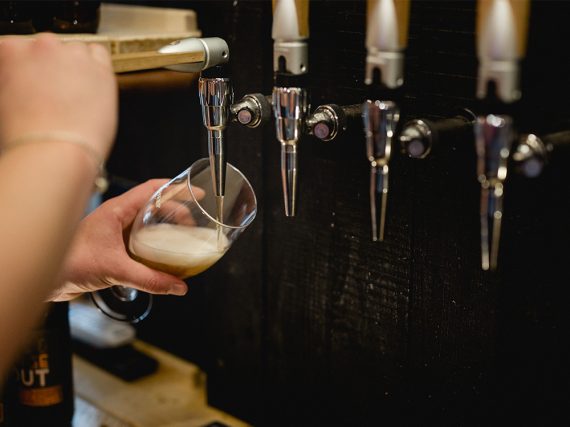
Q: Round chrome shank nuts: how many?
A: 4